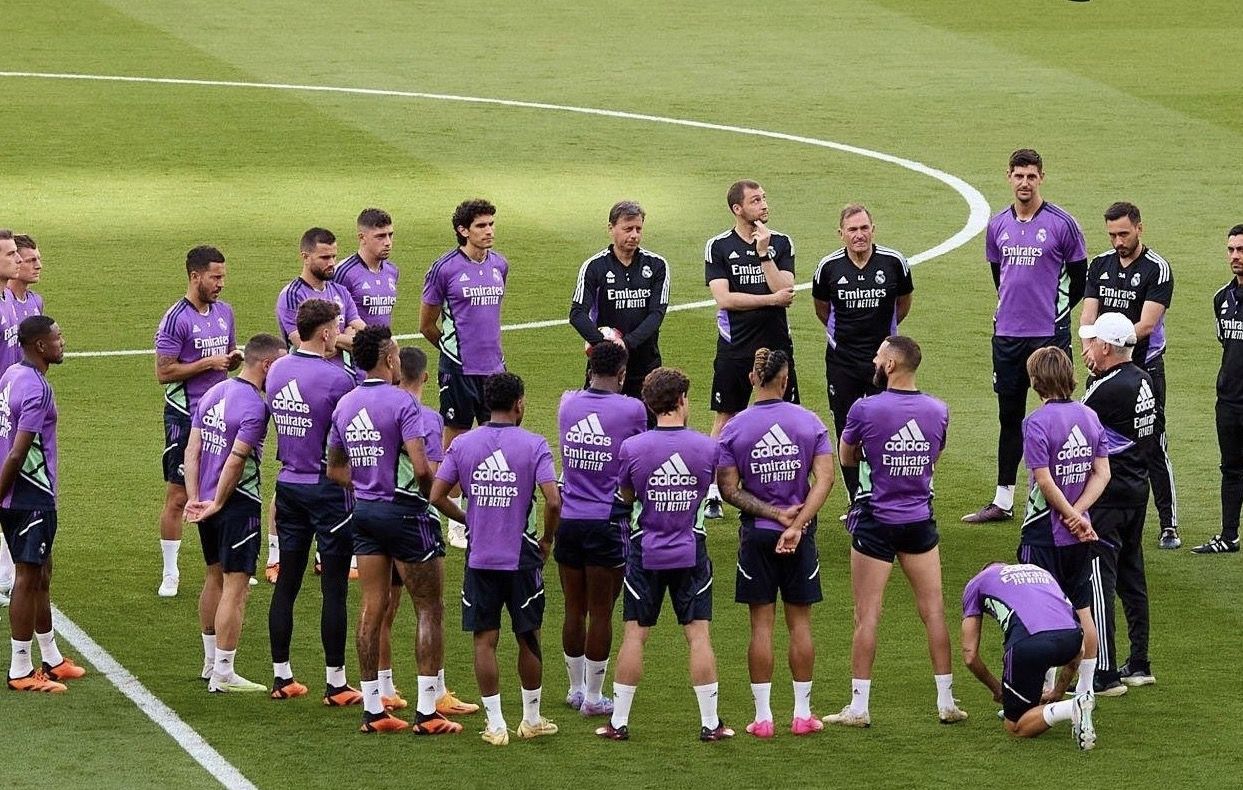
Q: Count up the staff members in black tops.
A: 6